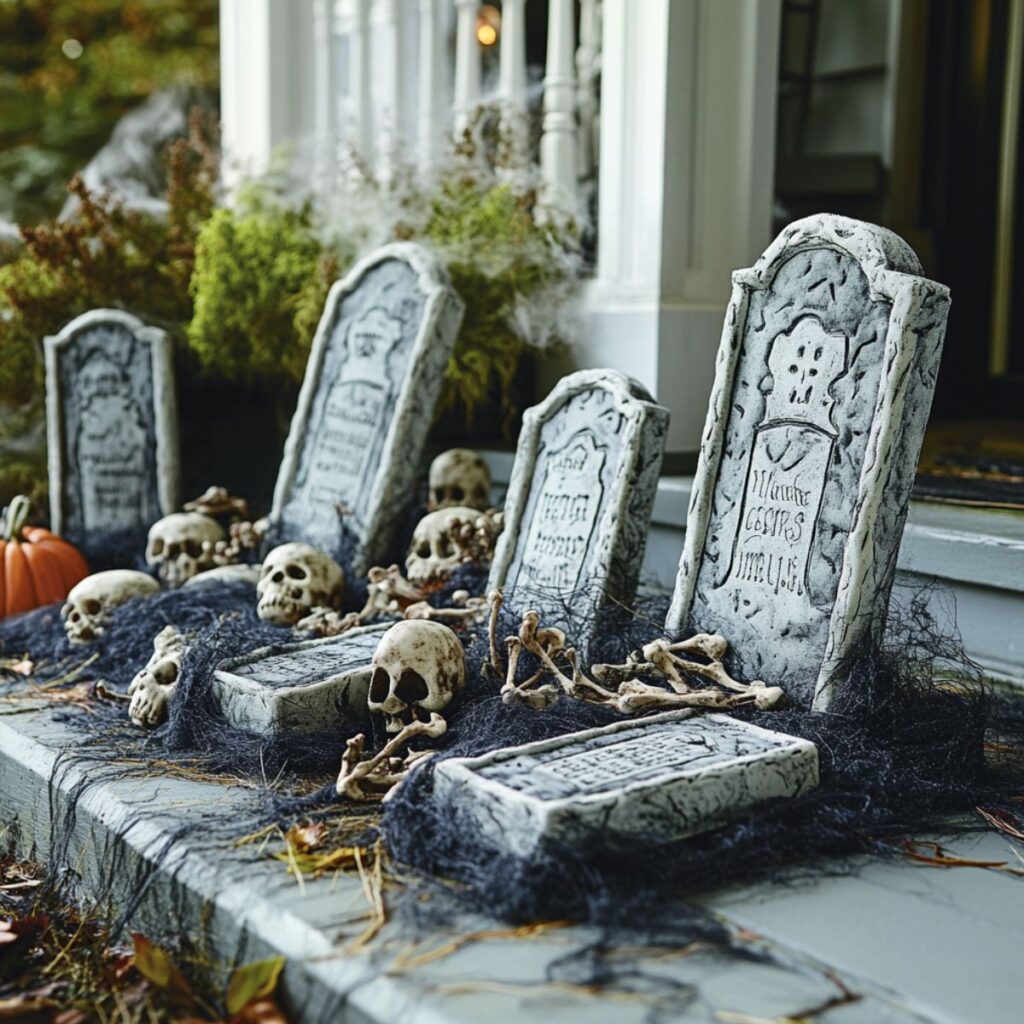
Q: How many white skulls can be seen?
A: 7